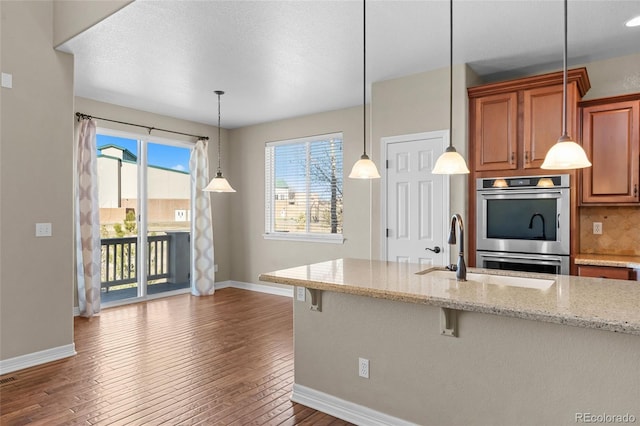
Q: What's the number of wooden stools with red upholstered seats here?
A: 0